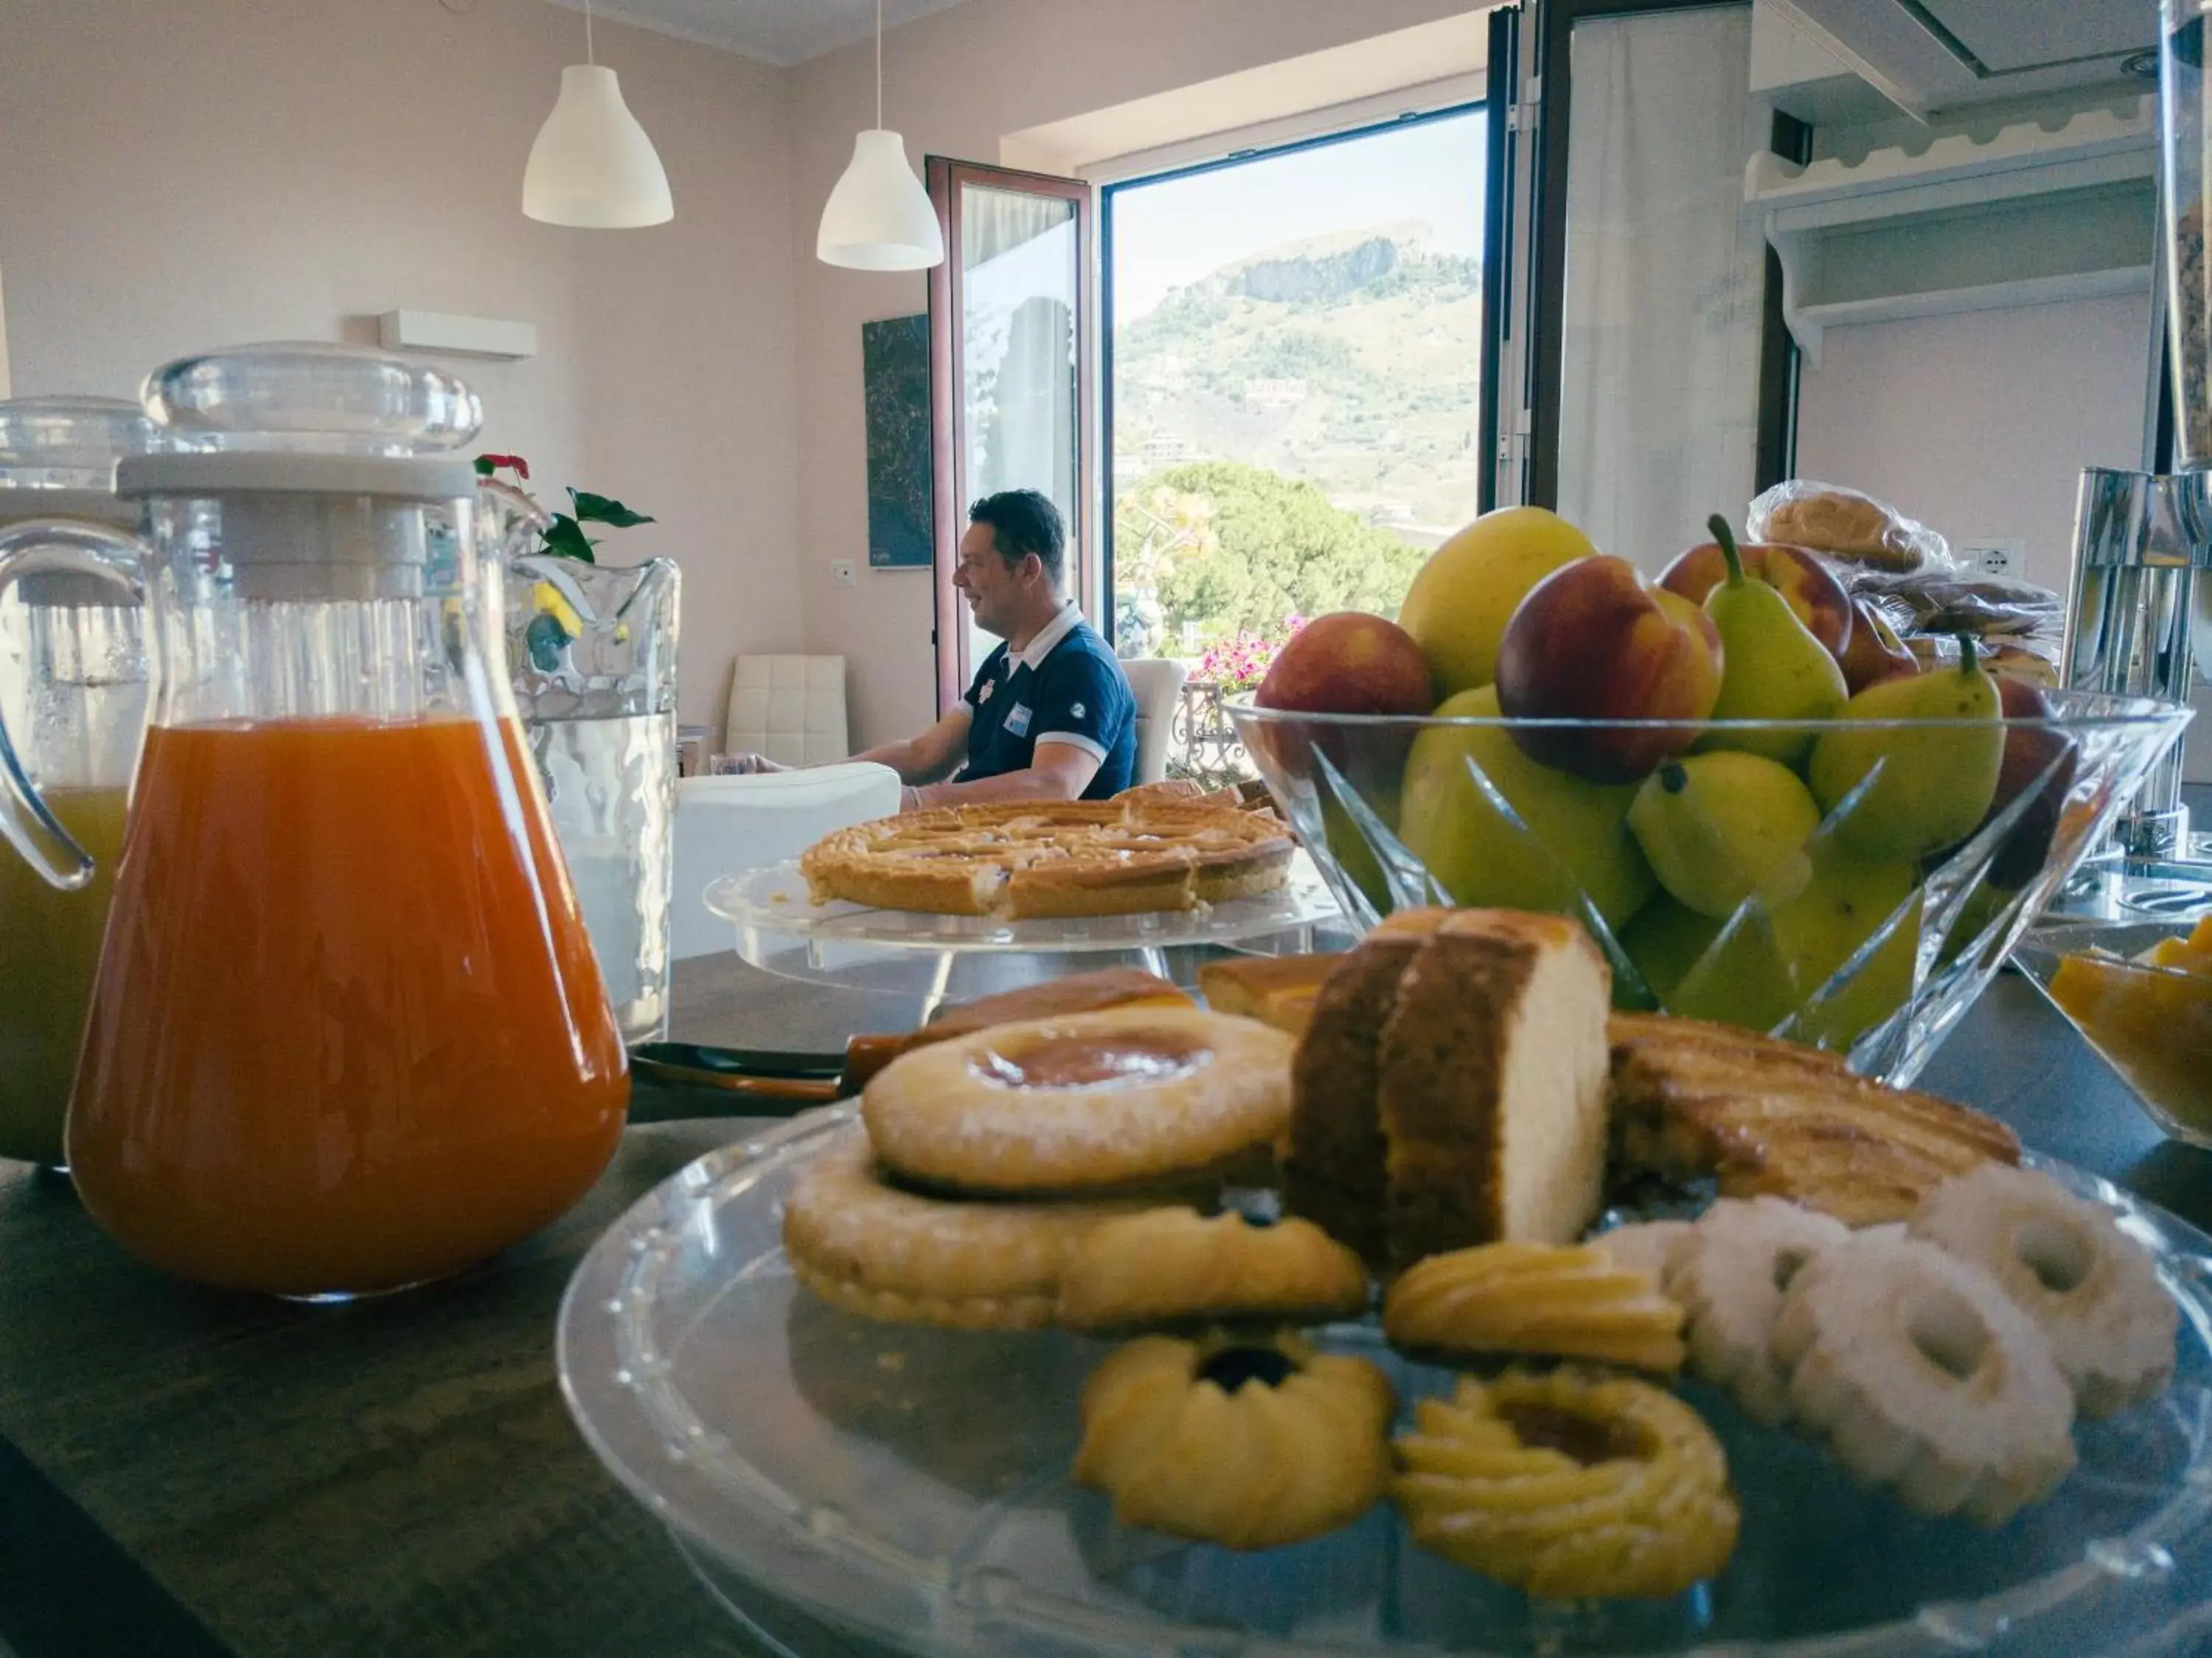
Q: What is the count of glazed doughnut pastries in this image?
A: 2